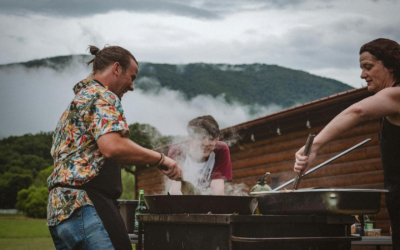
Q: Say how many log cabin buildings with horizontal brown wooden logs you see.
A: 1